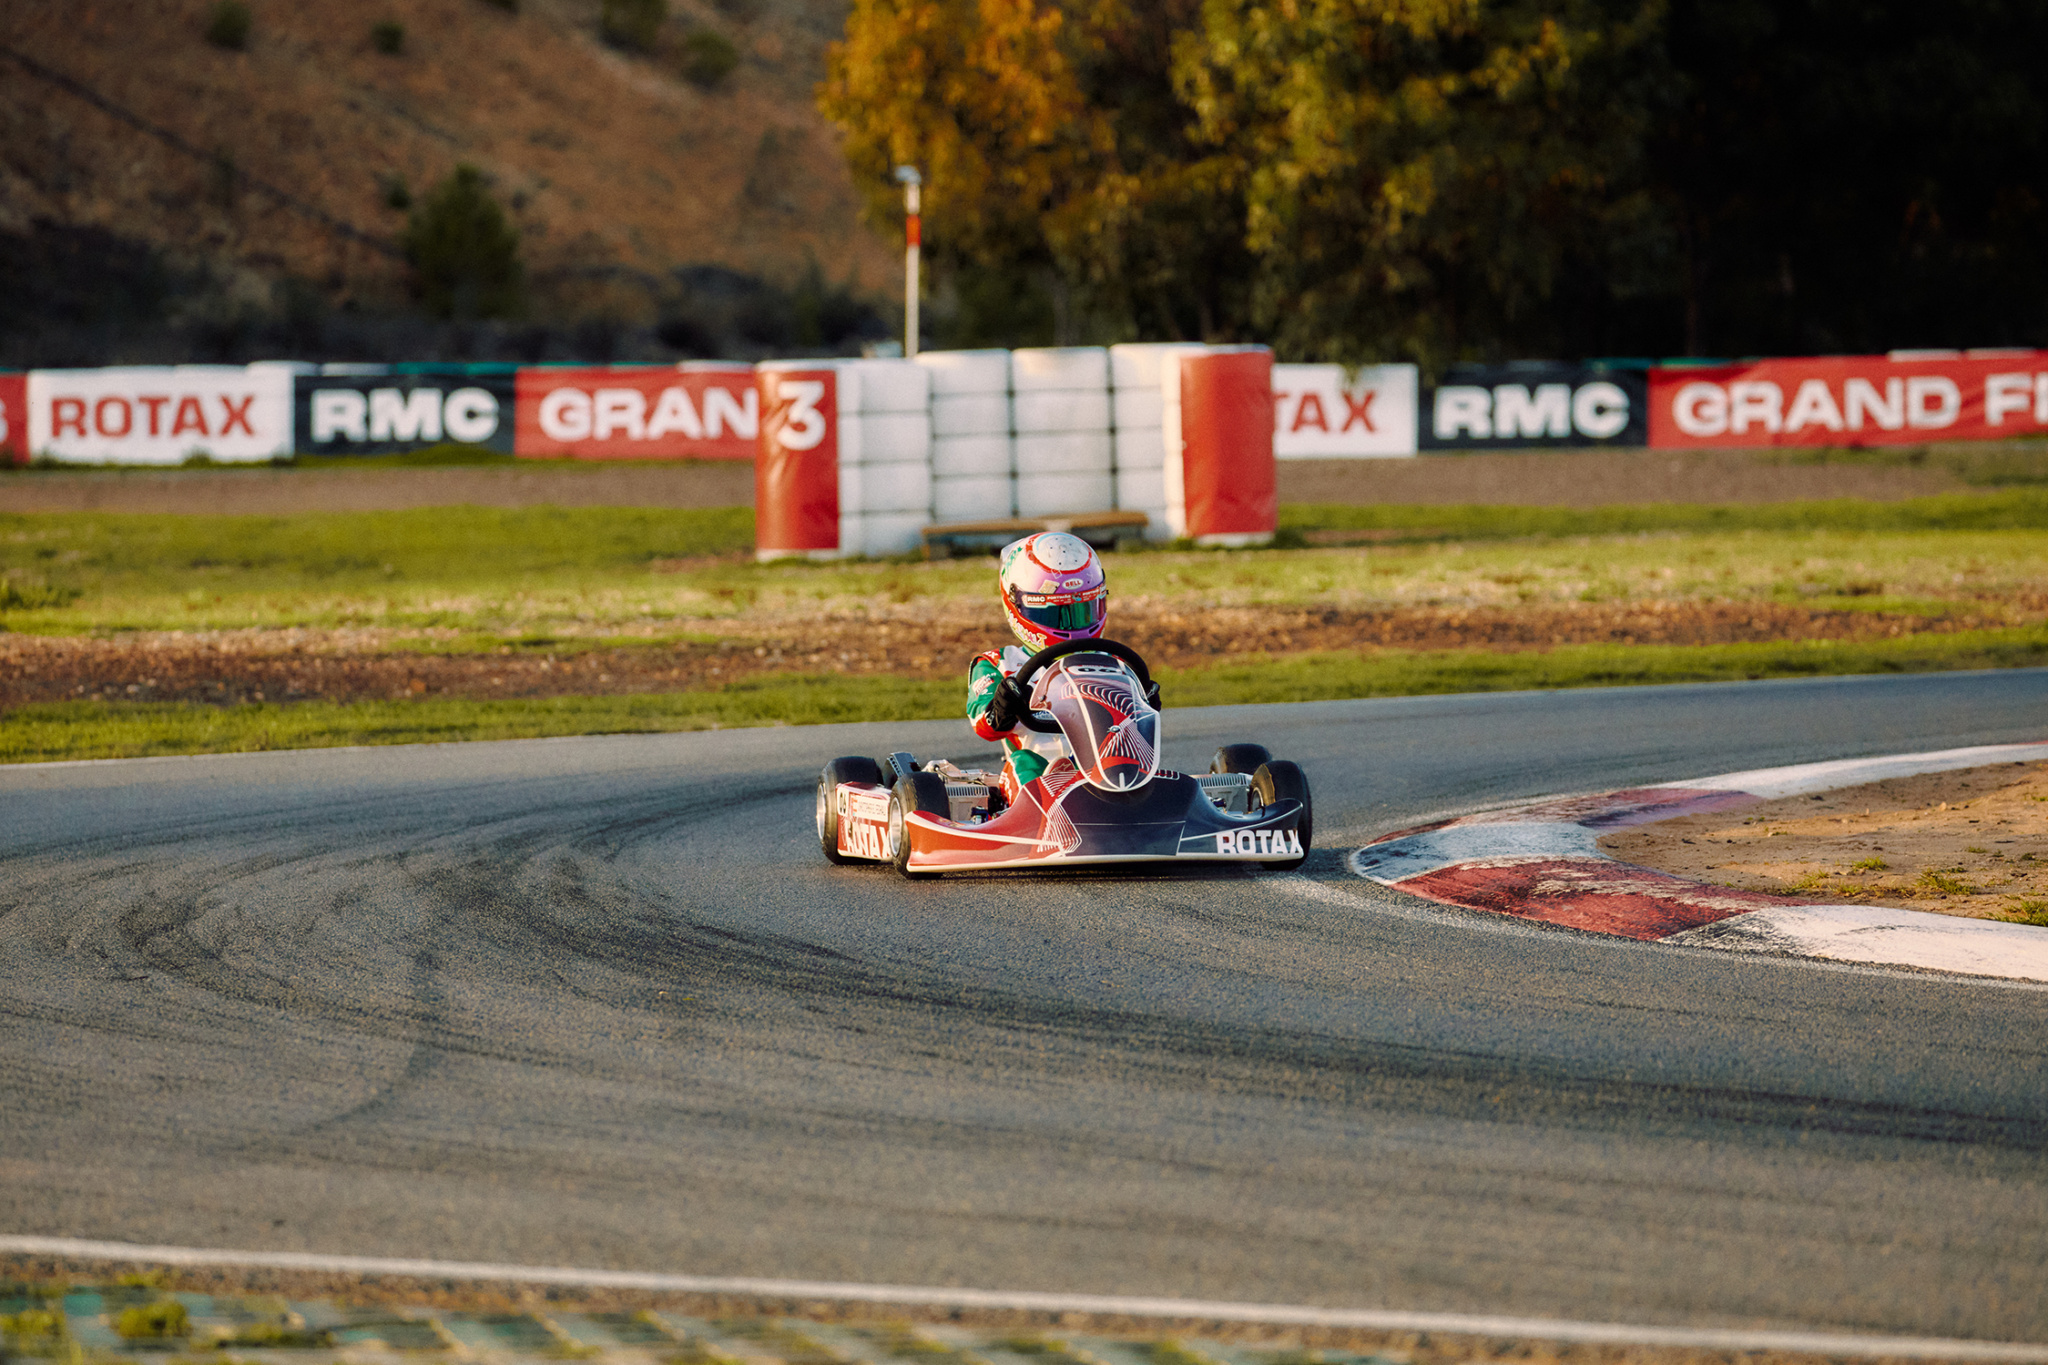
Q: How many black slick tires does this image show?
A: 4